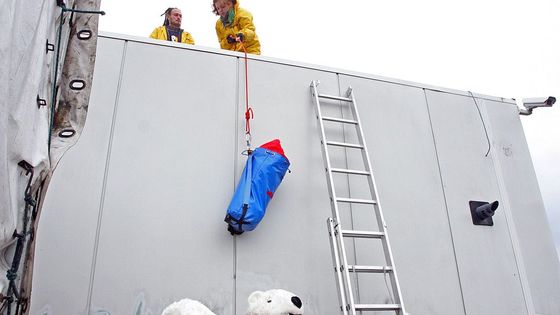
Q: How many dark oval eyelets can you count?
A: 3